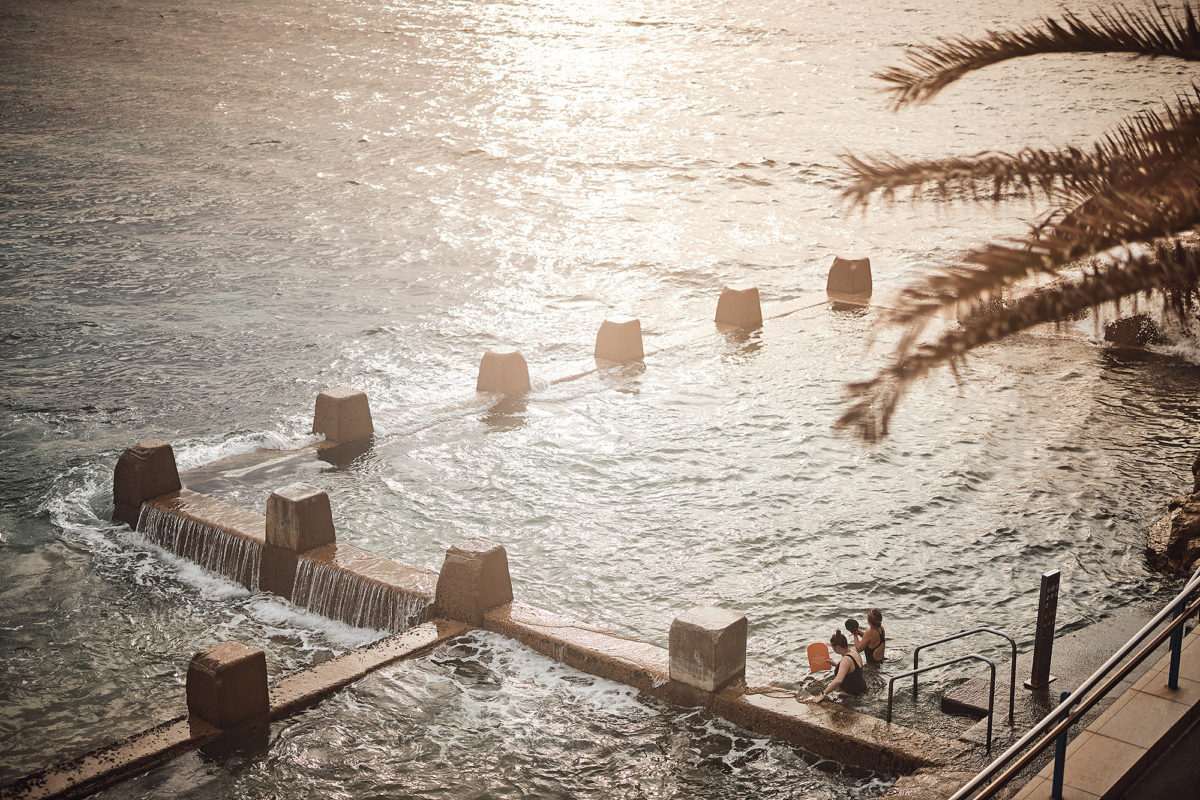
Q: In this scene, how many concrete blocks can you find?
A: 10